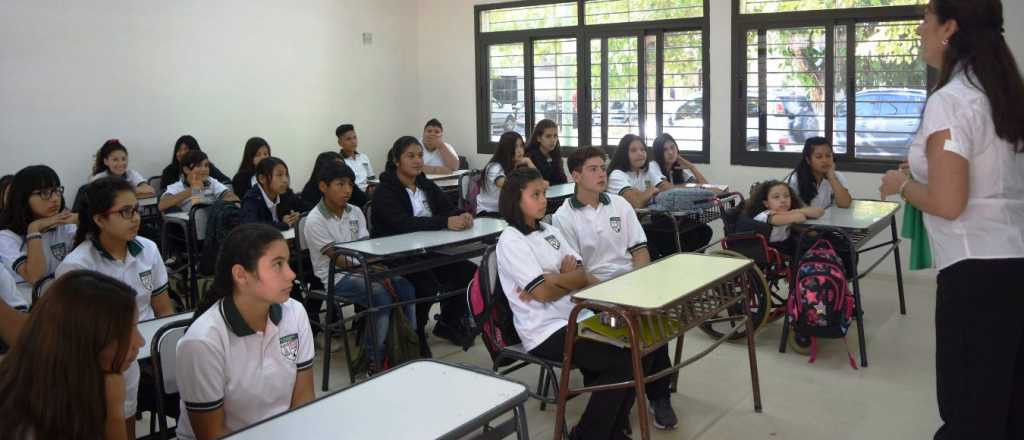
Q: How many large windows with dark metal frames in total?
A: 2